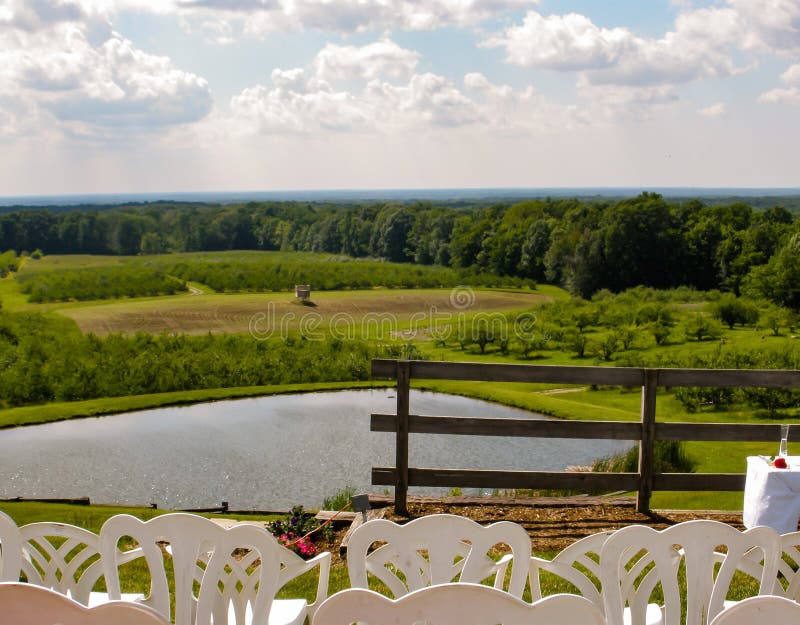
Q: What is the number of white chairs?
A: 12